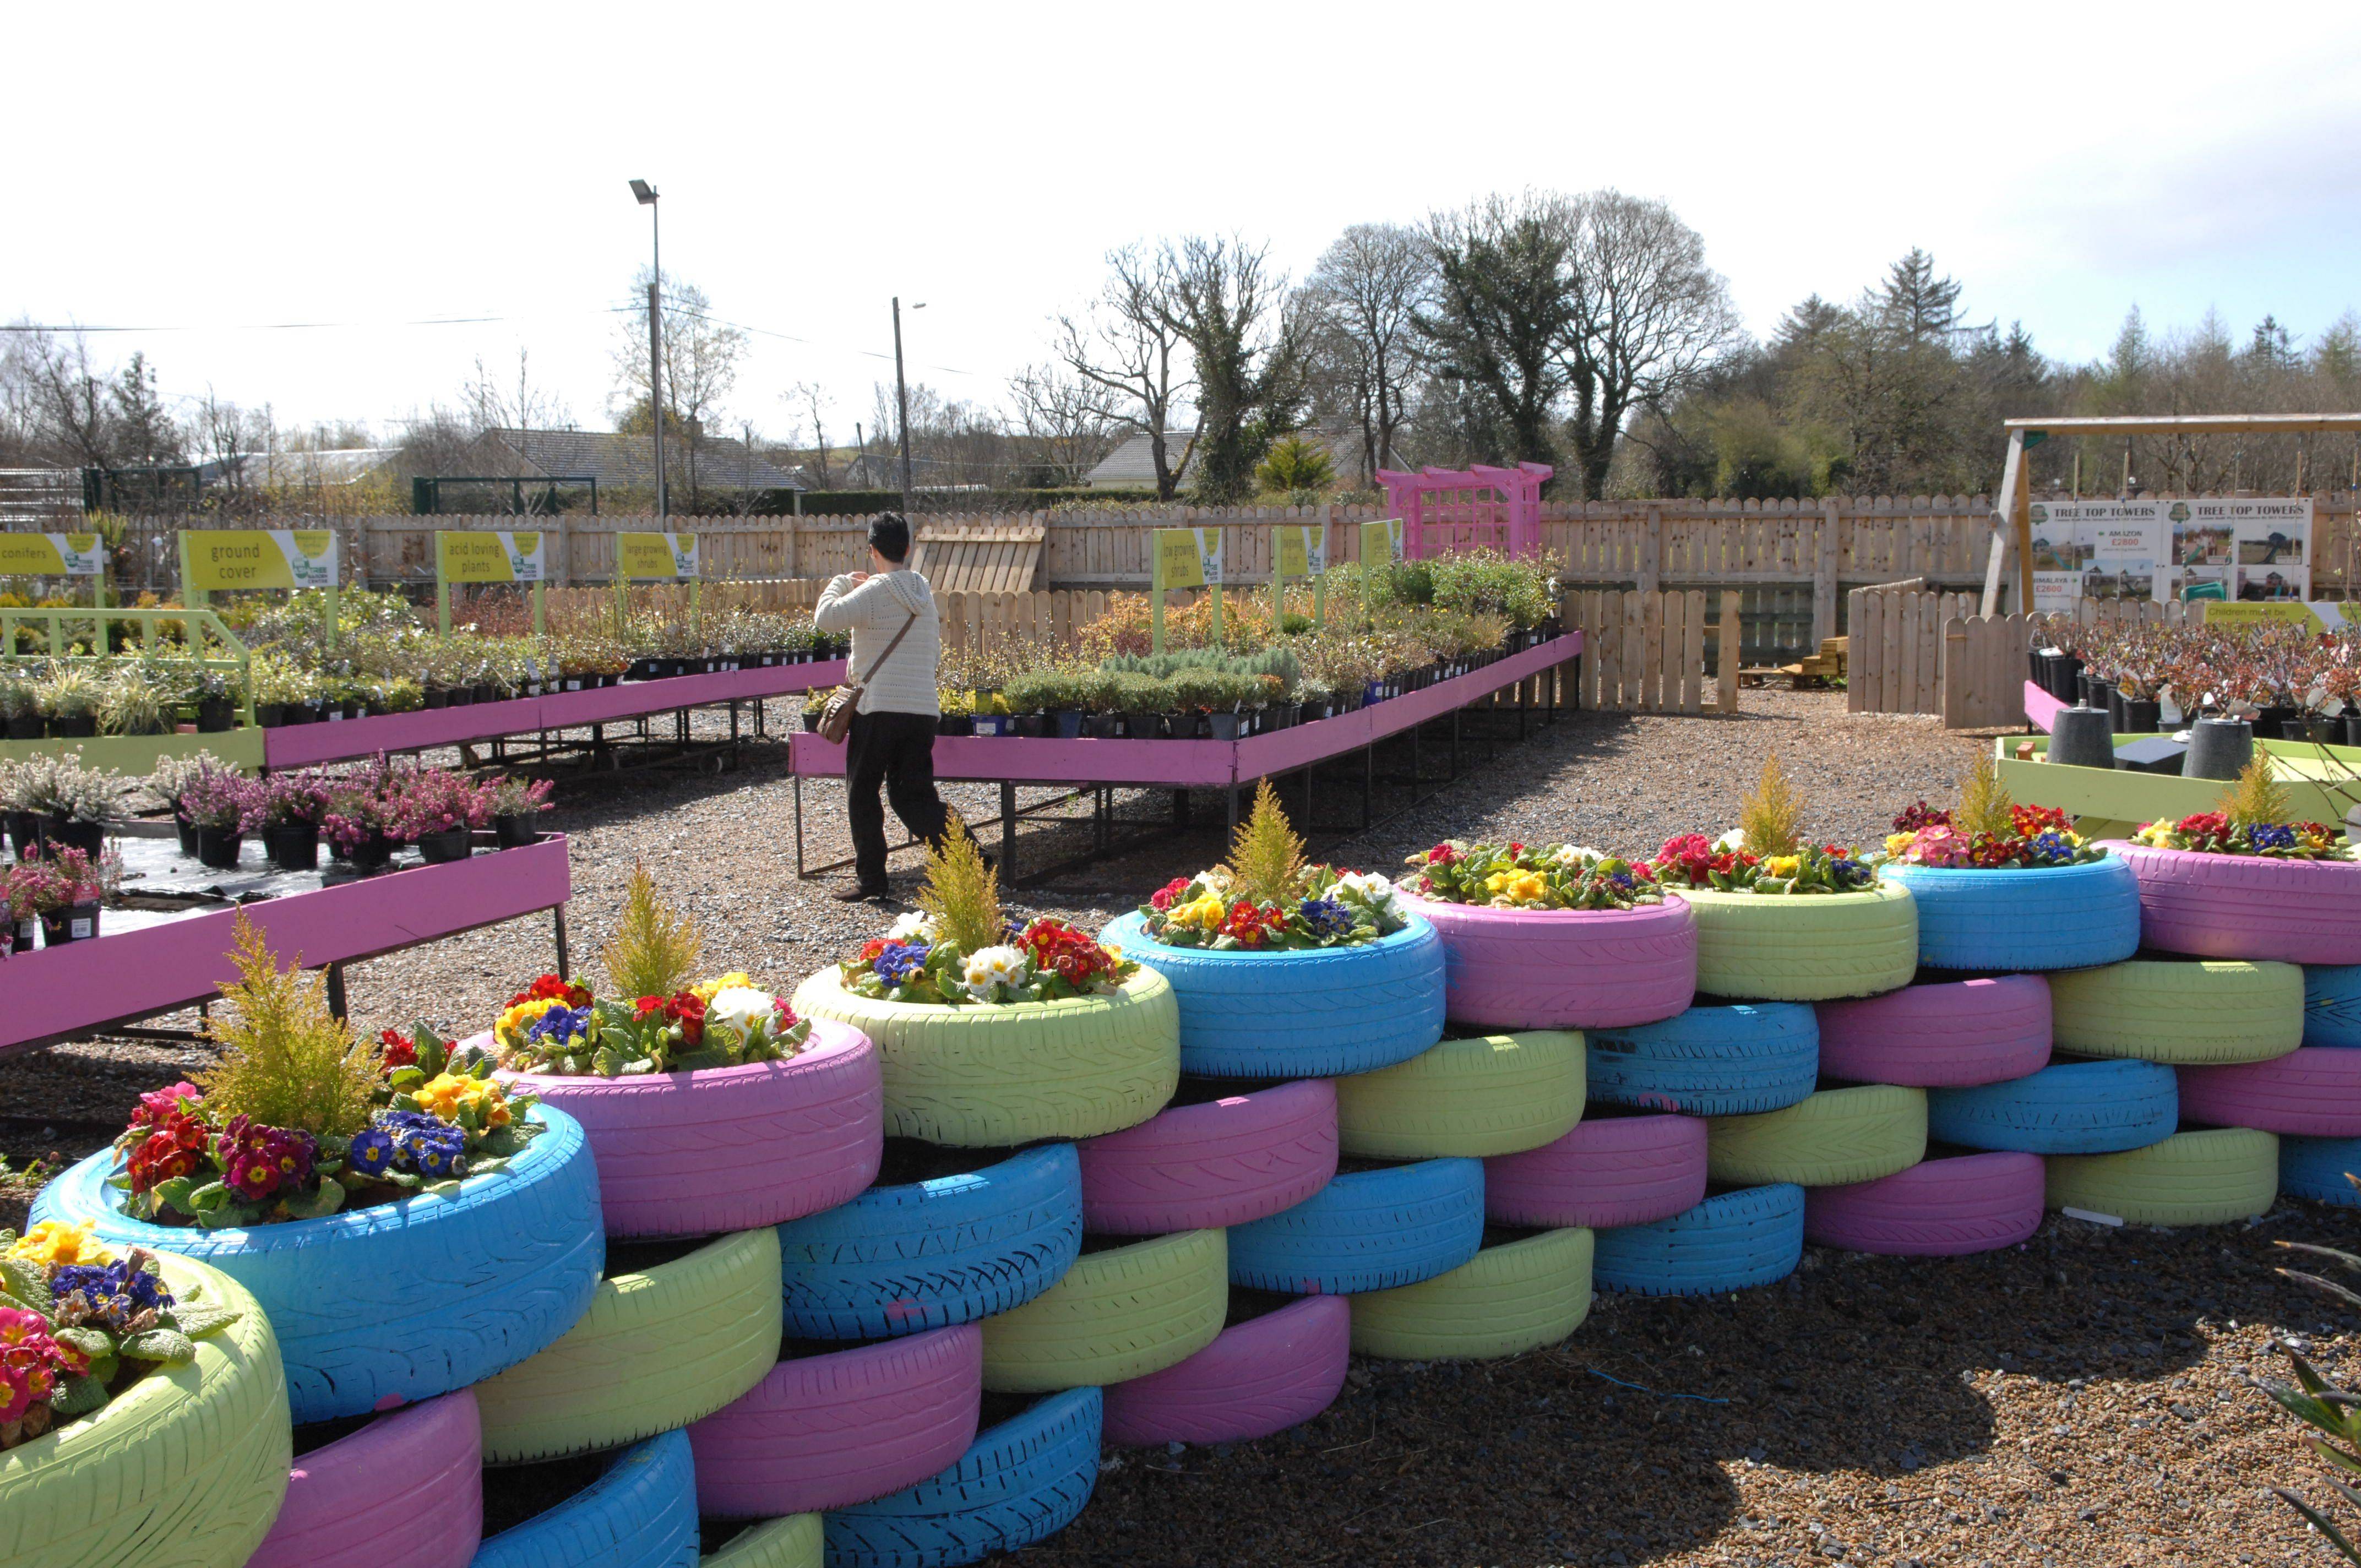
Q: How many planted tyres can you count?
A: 9